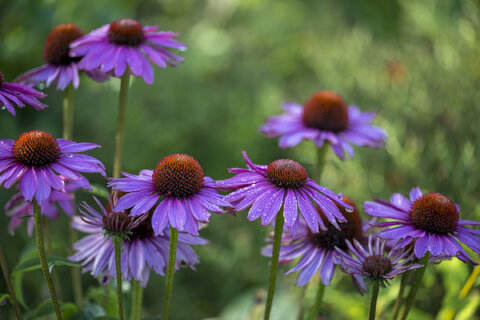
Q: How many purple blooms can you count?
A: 13